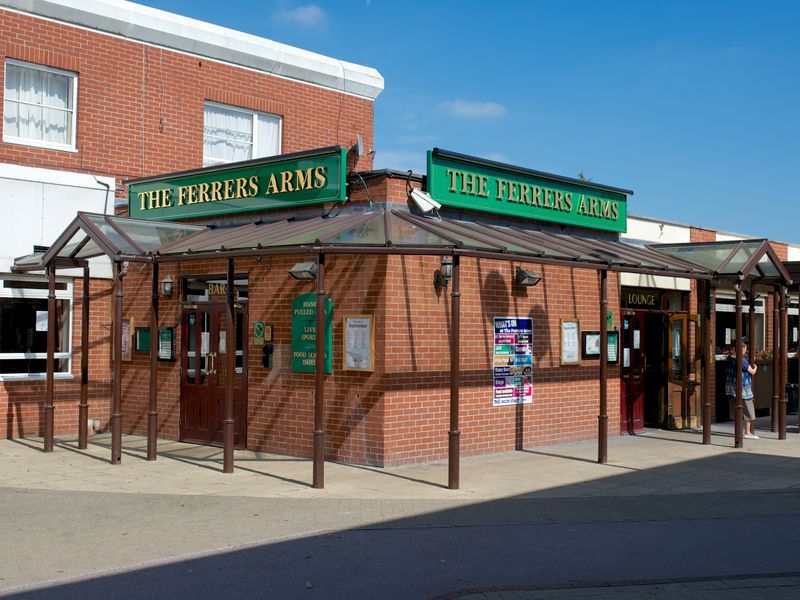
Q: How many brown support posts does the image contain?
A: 13